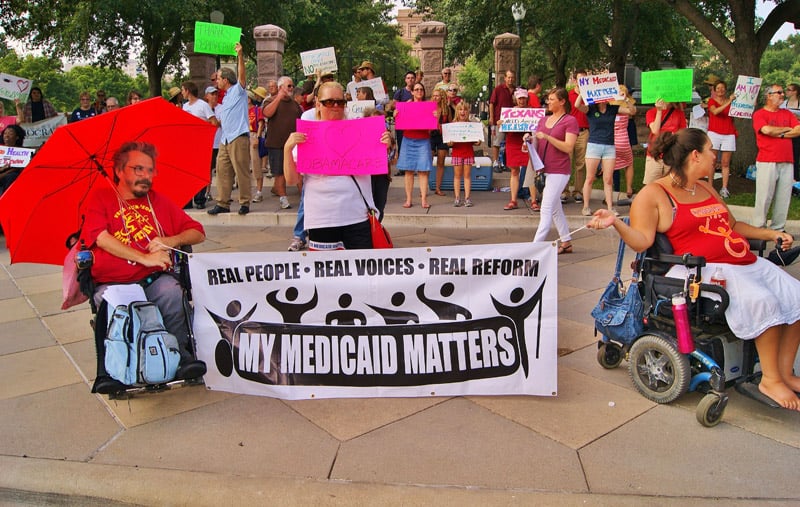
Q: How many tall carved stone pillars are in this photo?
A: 4